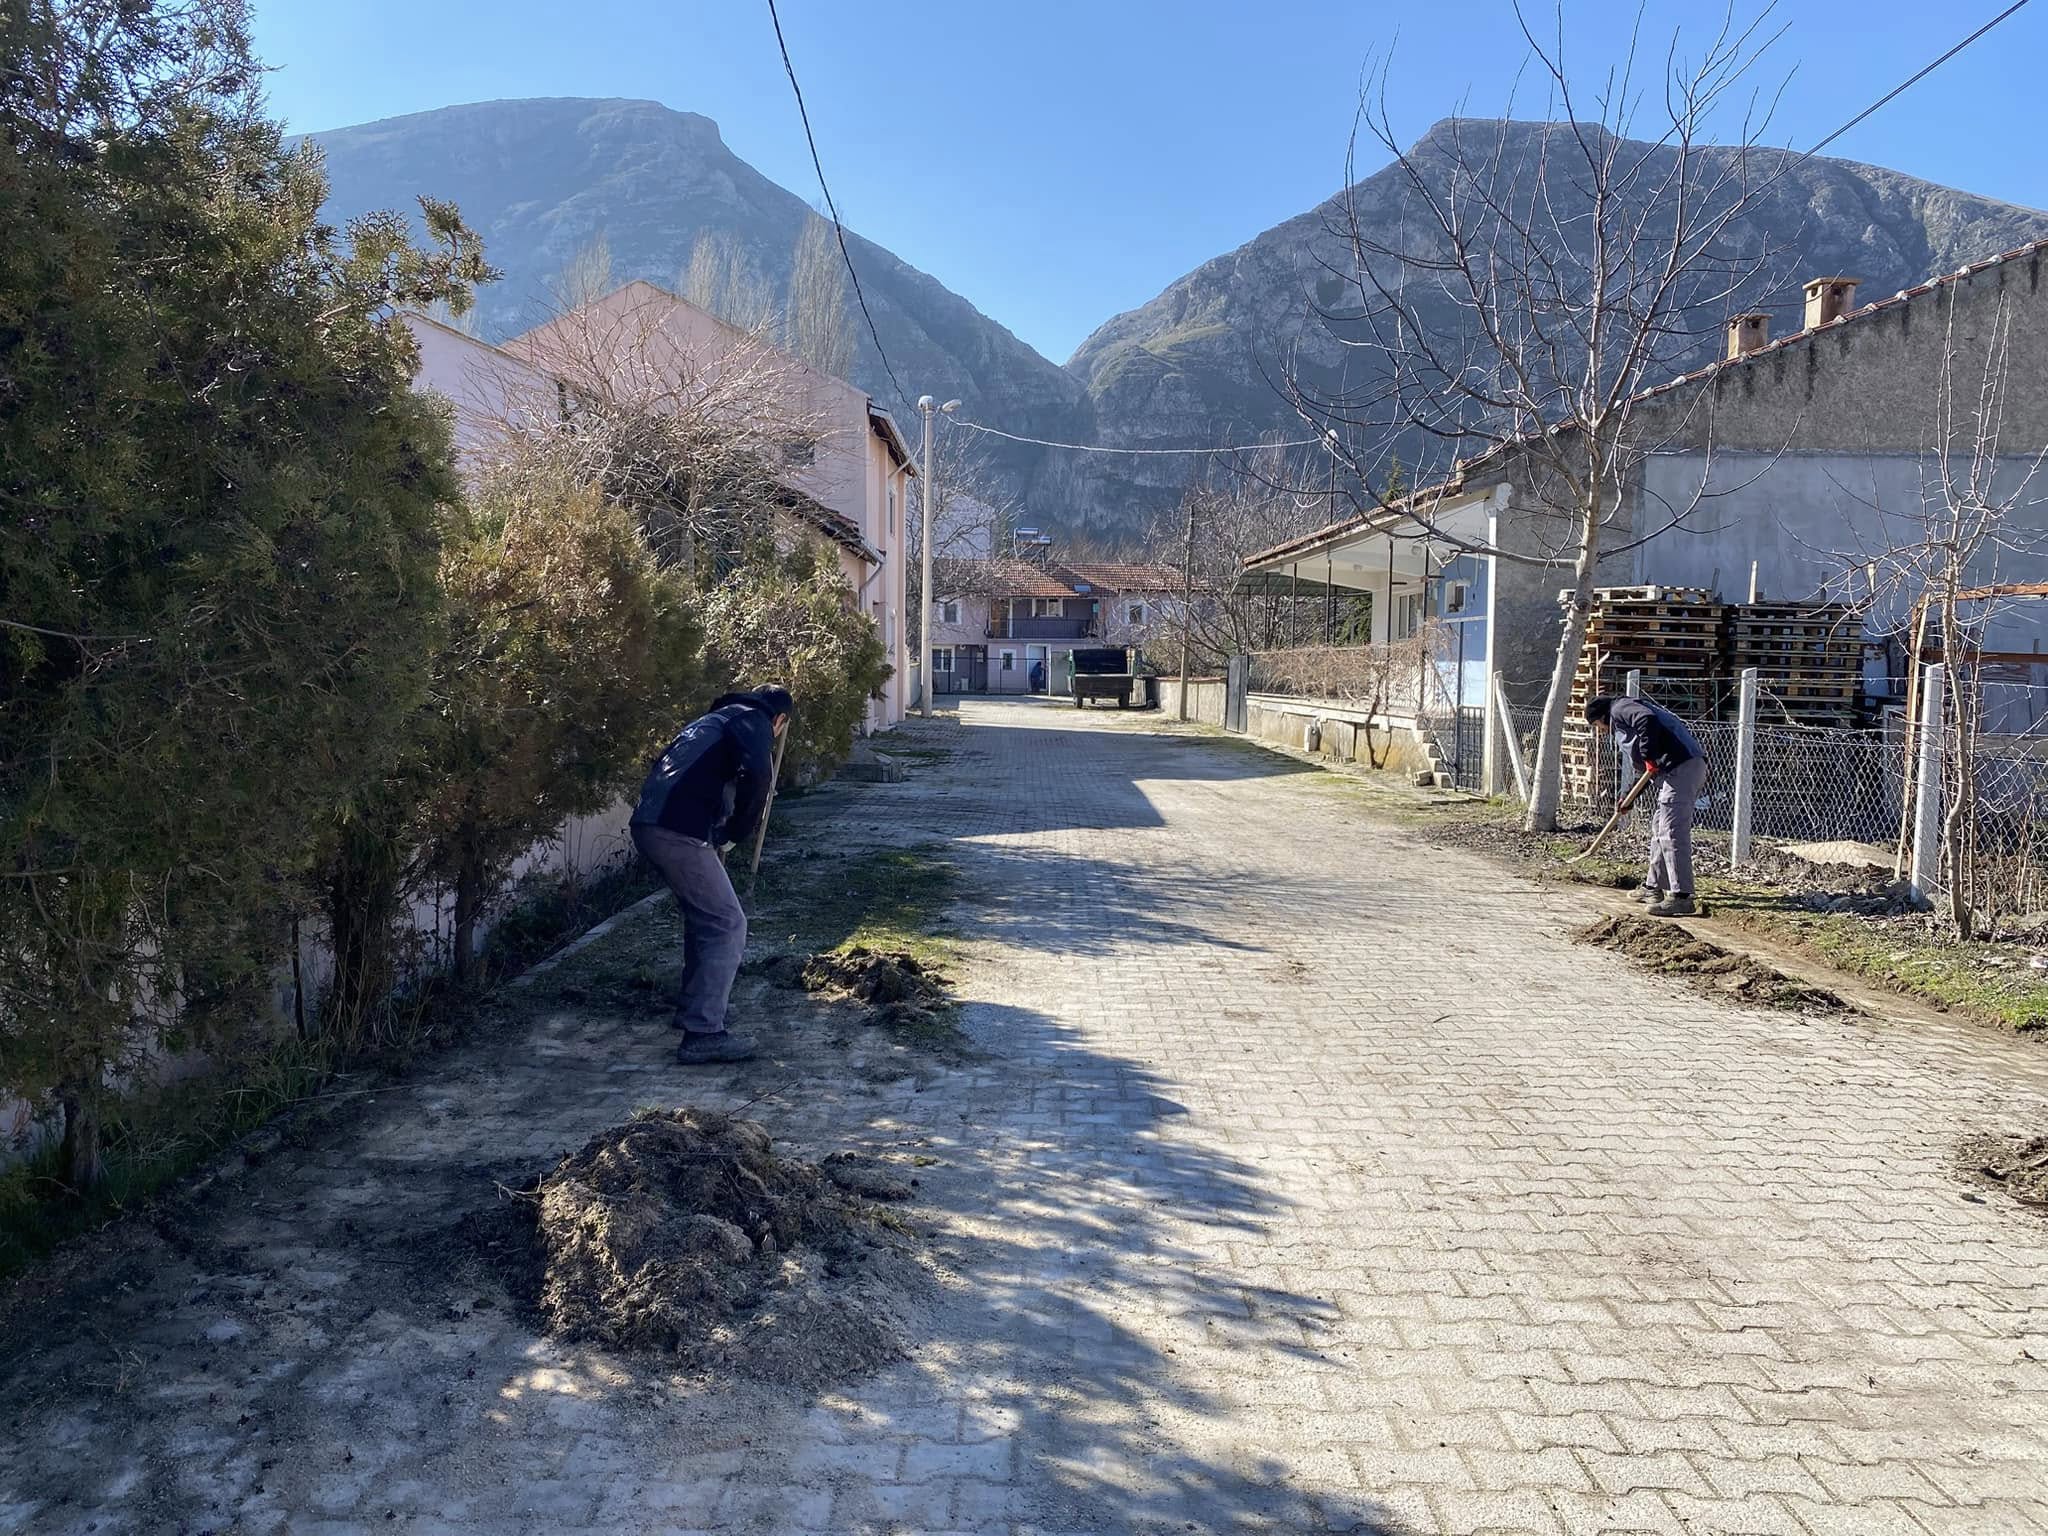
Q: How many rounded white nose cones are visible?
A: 0